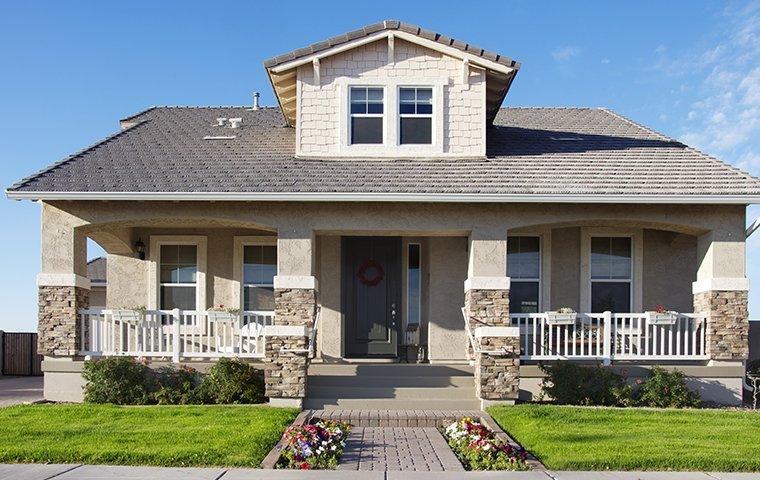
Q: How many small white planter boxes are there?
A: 4